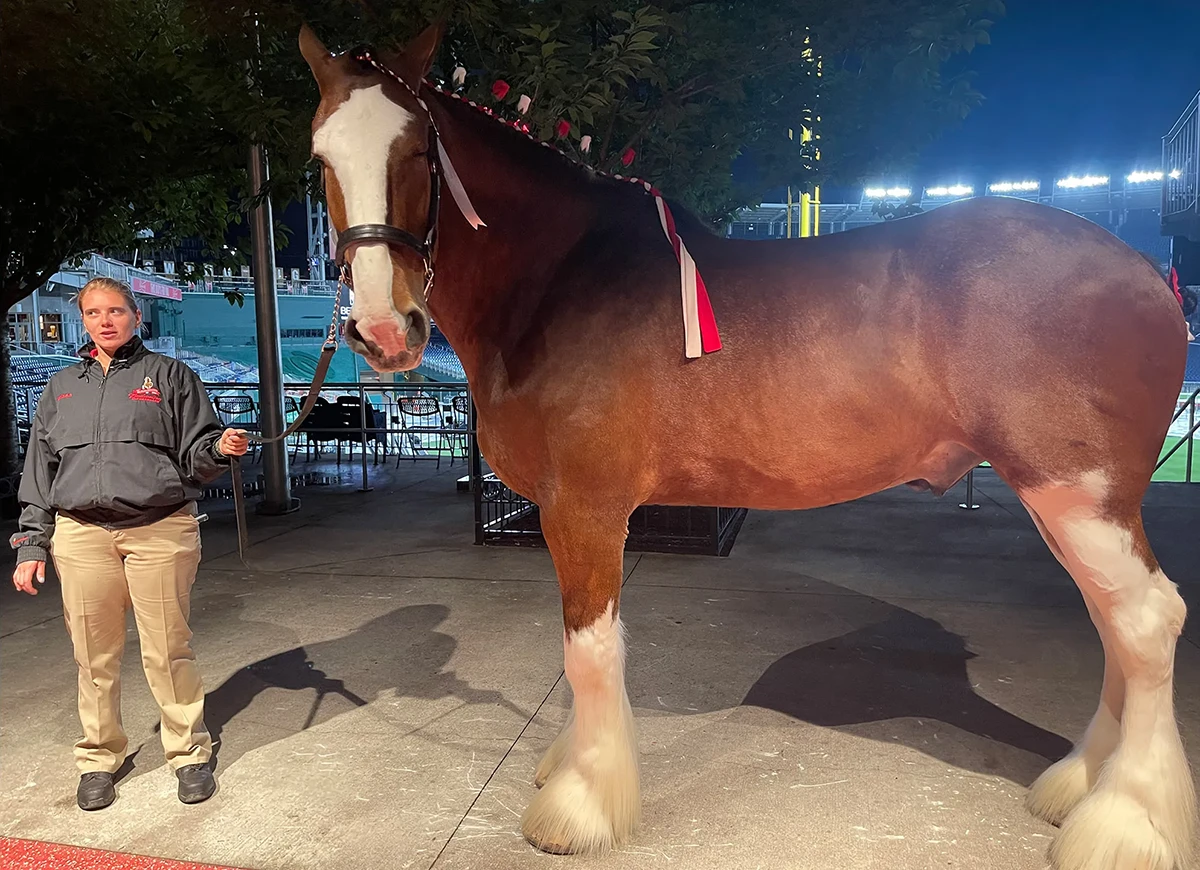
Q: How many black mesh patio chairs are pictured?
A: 4